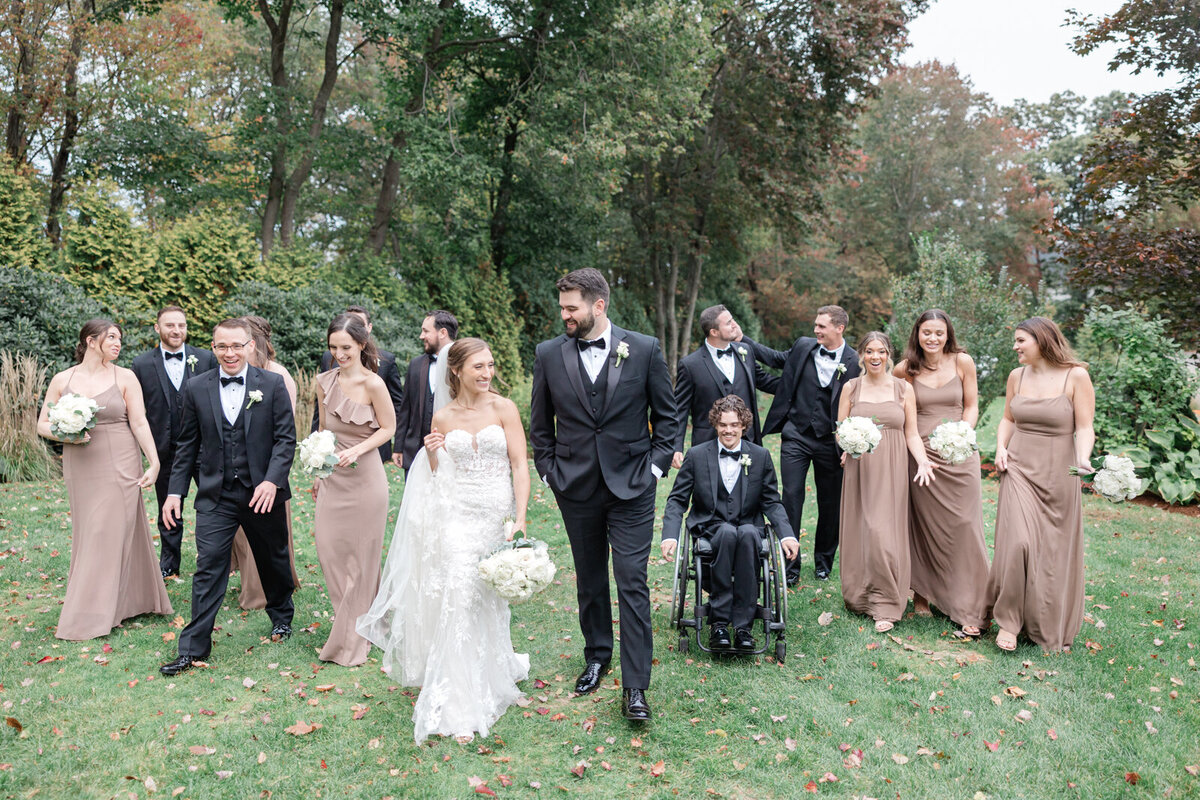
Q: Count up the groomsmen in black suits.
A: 7